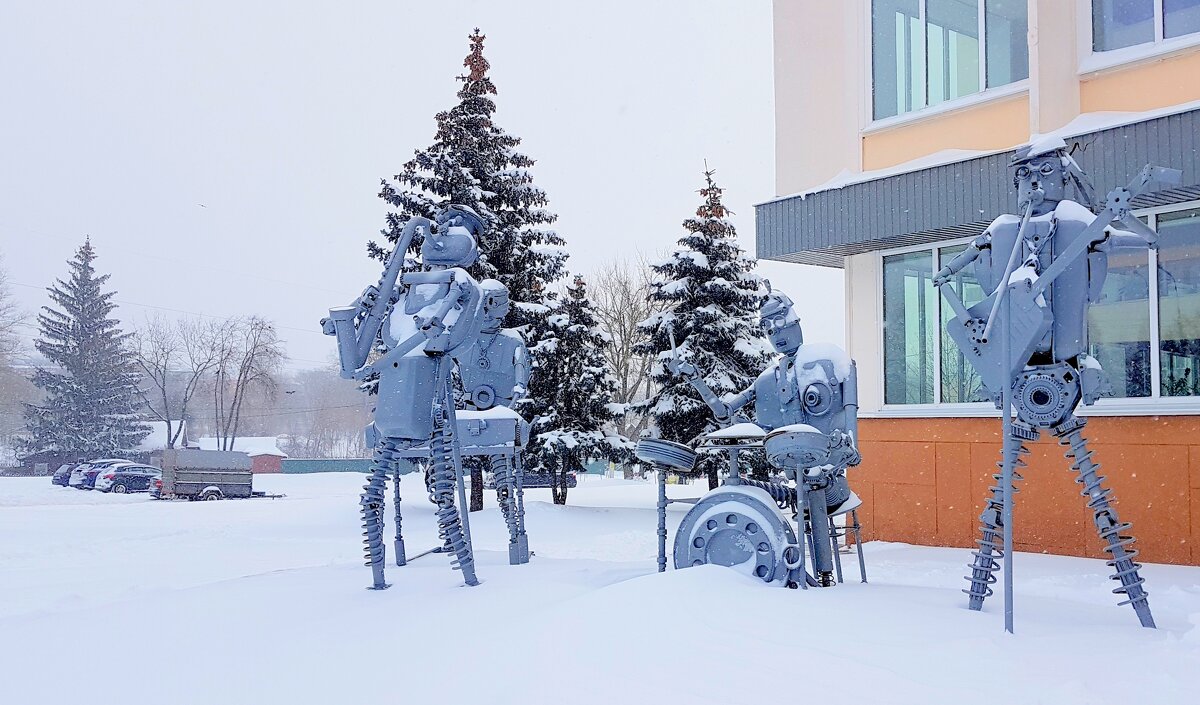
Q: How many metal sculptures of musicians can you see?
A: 4